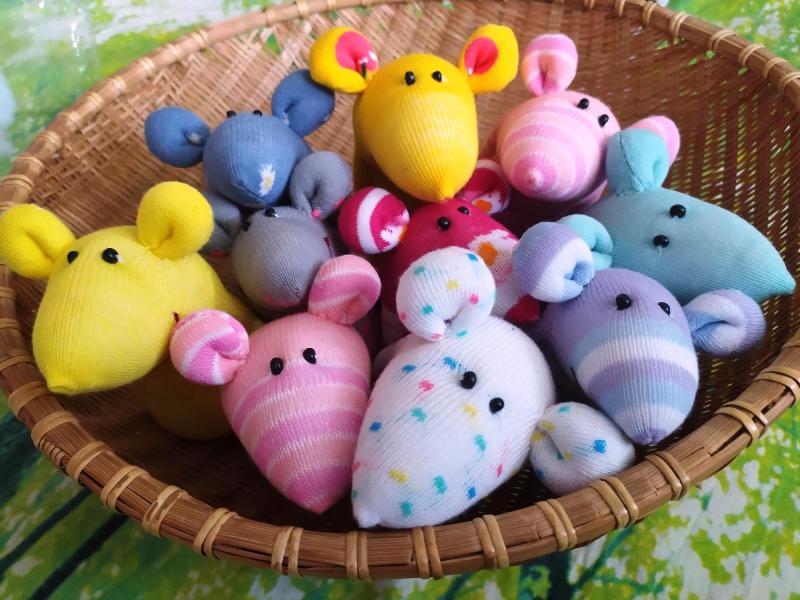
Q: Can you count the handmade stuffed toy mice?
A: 10